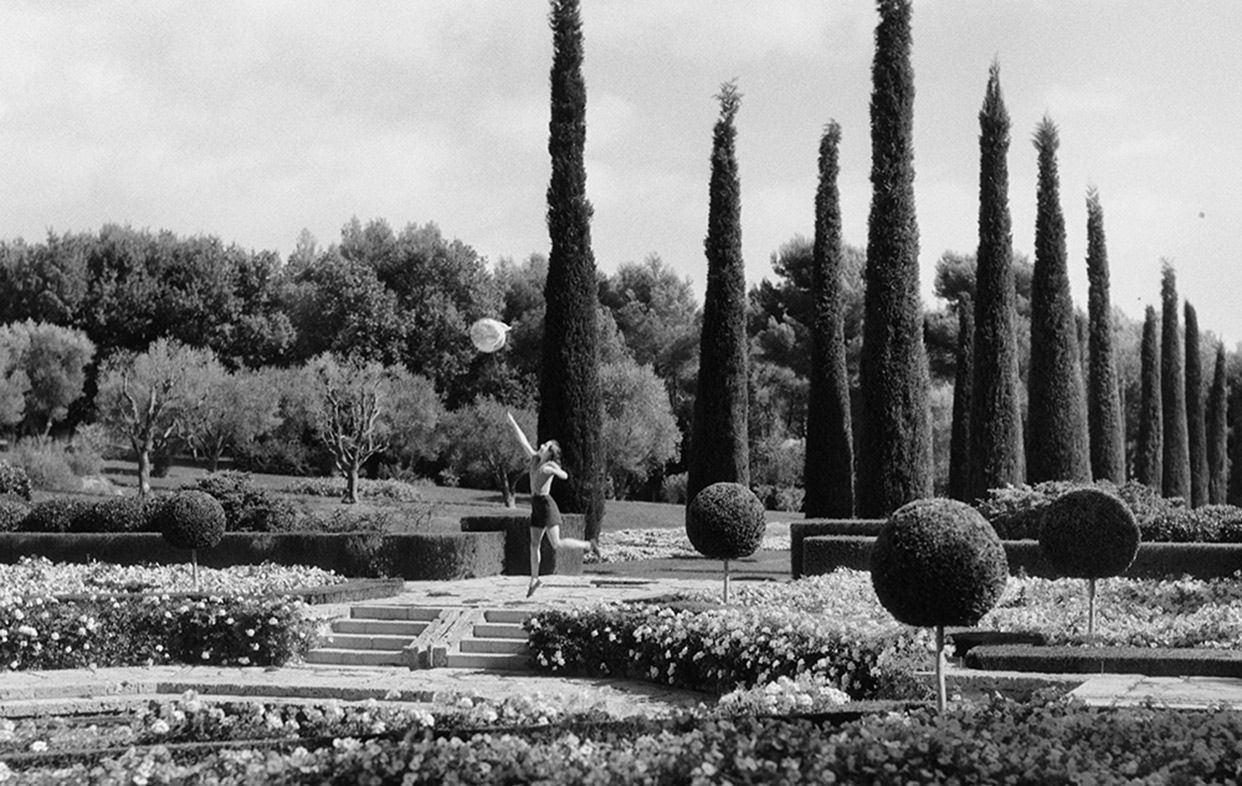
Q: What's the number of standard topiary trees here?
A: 4